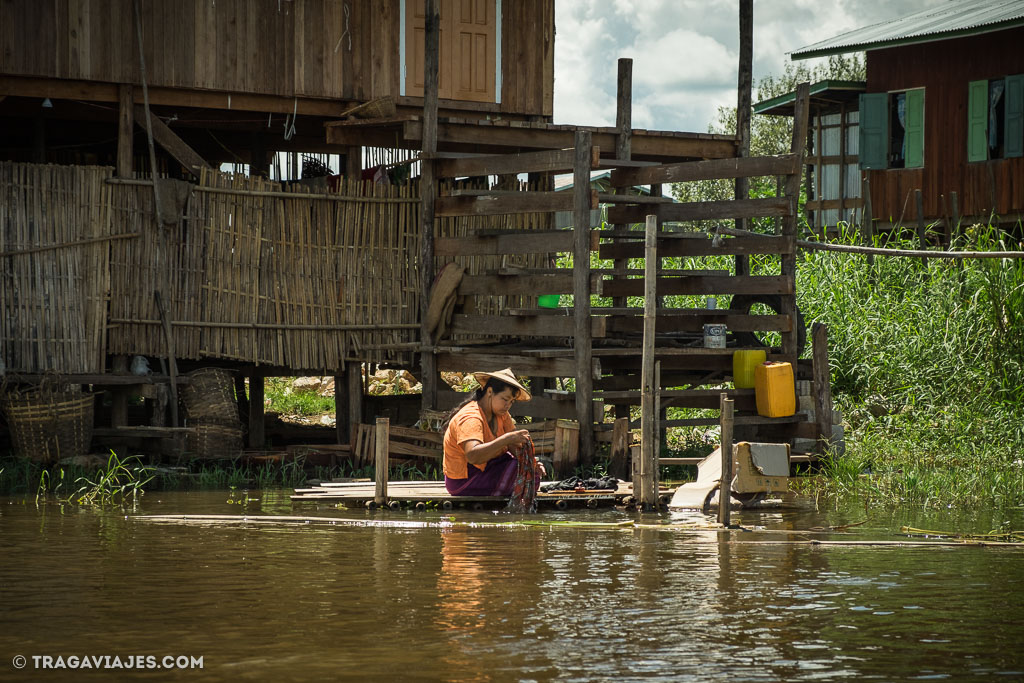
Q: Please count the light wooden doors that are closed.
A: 2